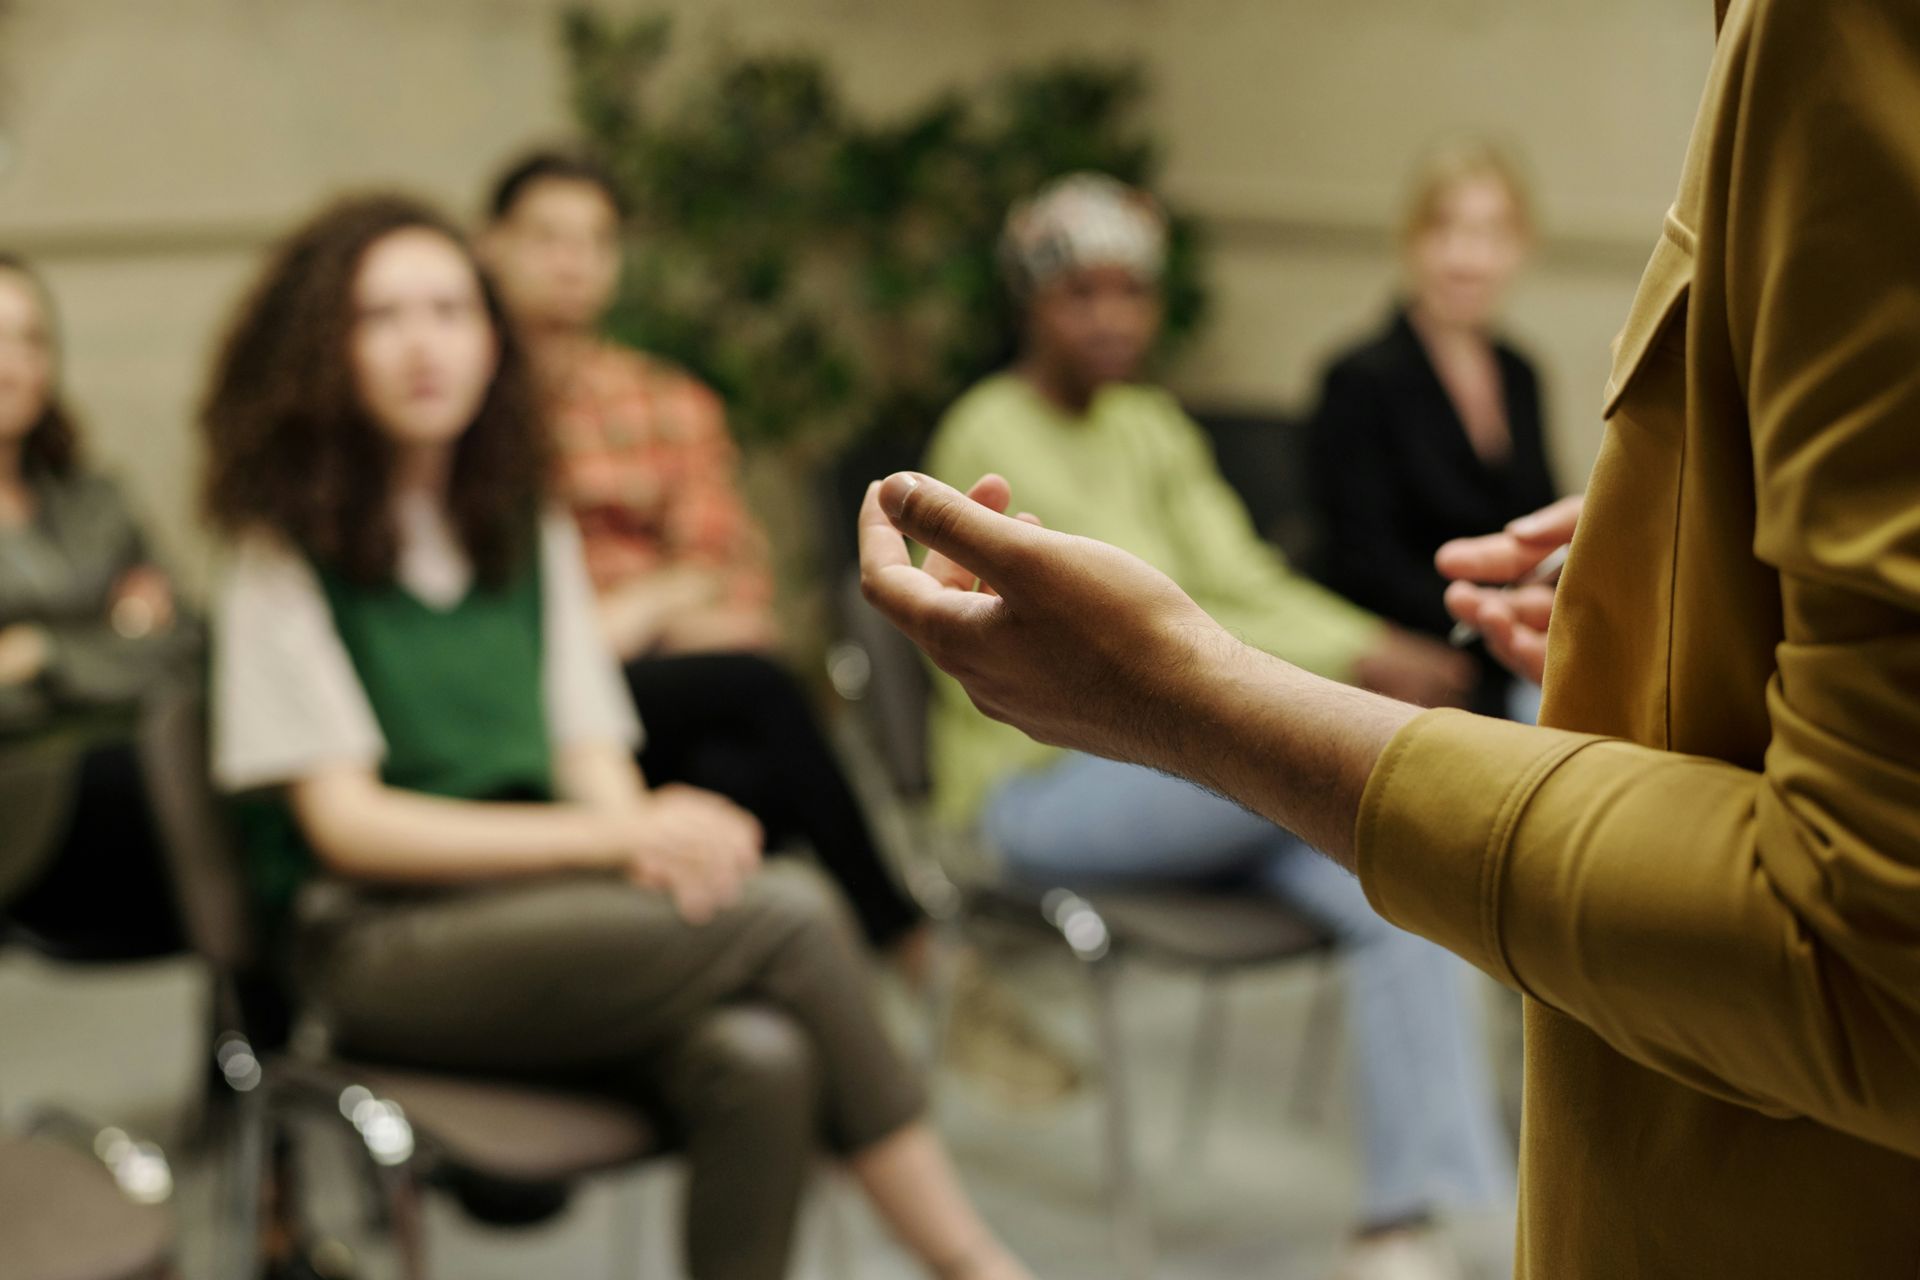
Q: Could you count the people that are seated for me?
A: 5